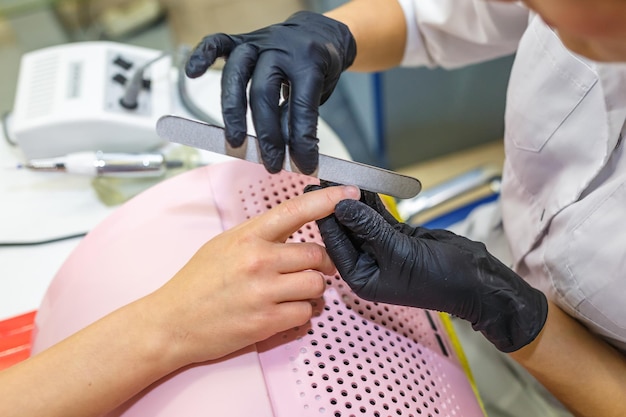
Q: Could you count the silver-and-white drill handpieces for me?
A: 1